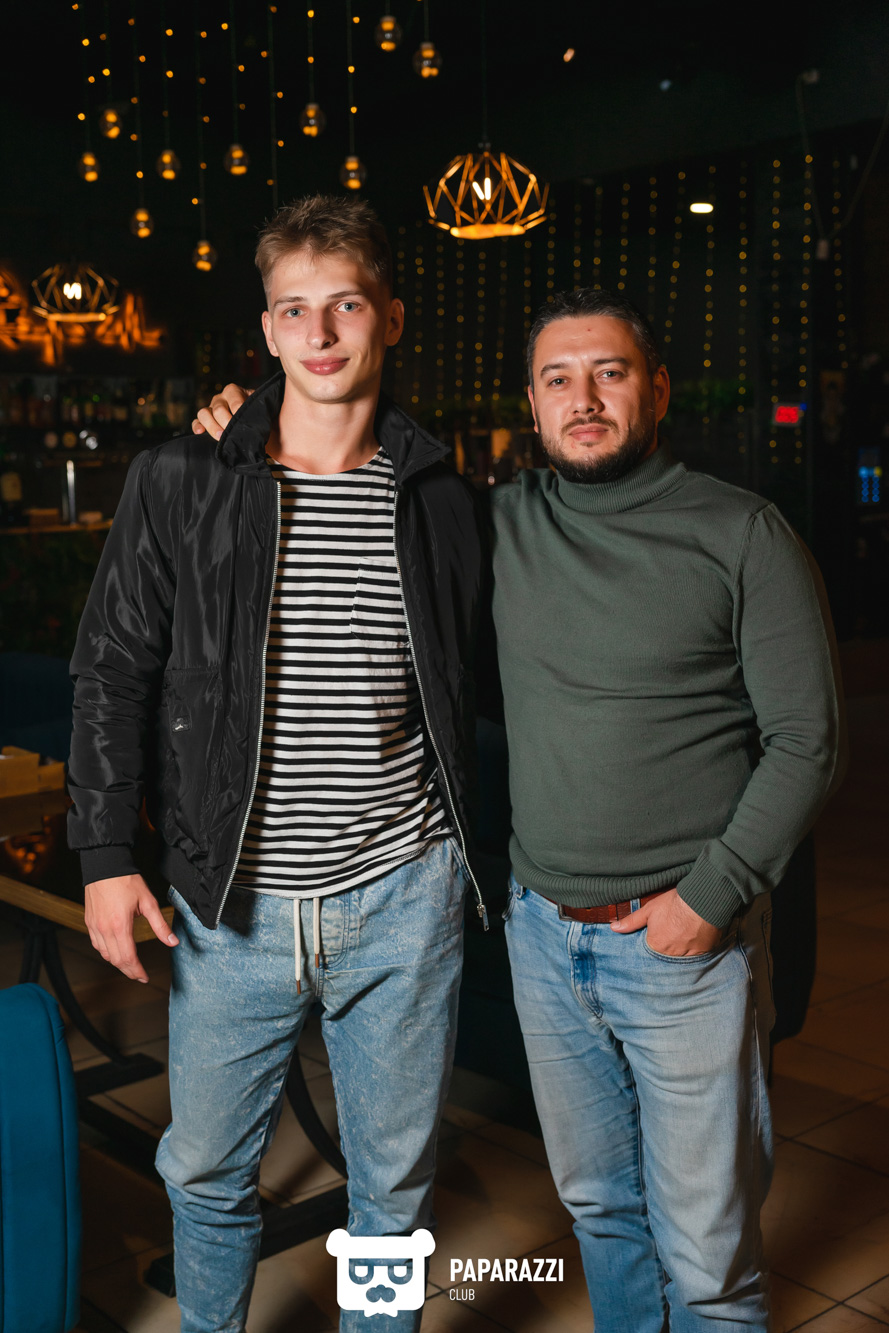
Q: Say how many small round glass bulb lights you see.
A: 10